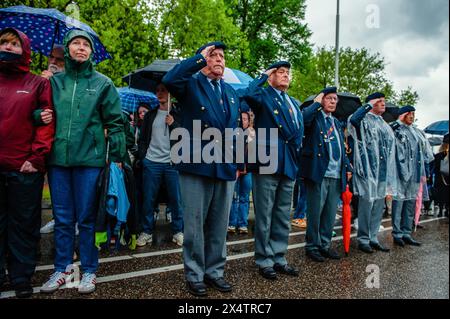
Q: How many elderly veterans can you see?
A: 5